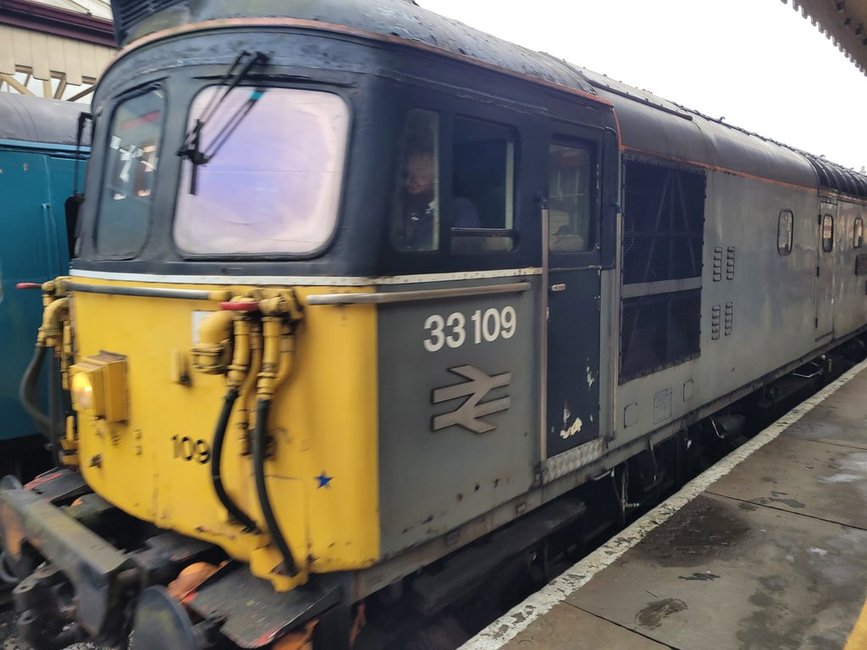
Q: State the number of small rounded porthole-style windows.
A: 3